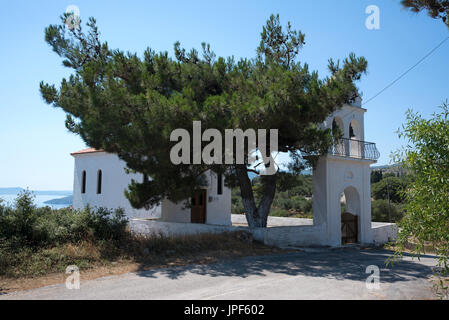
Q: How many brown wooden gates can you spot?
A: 1